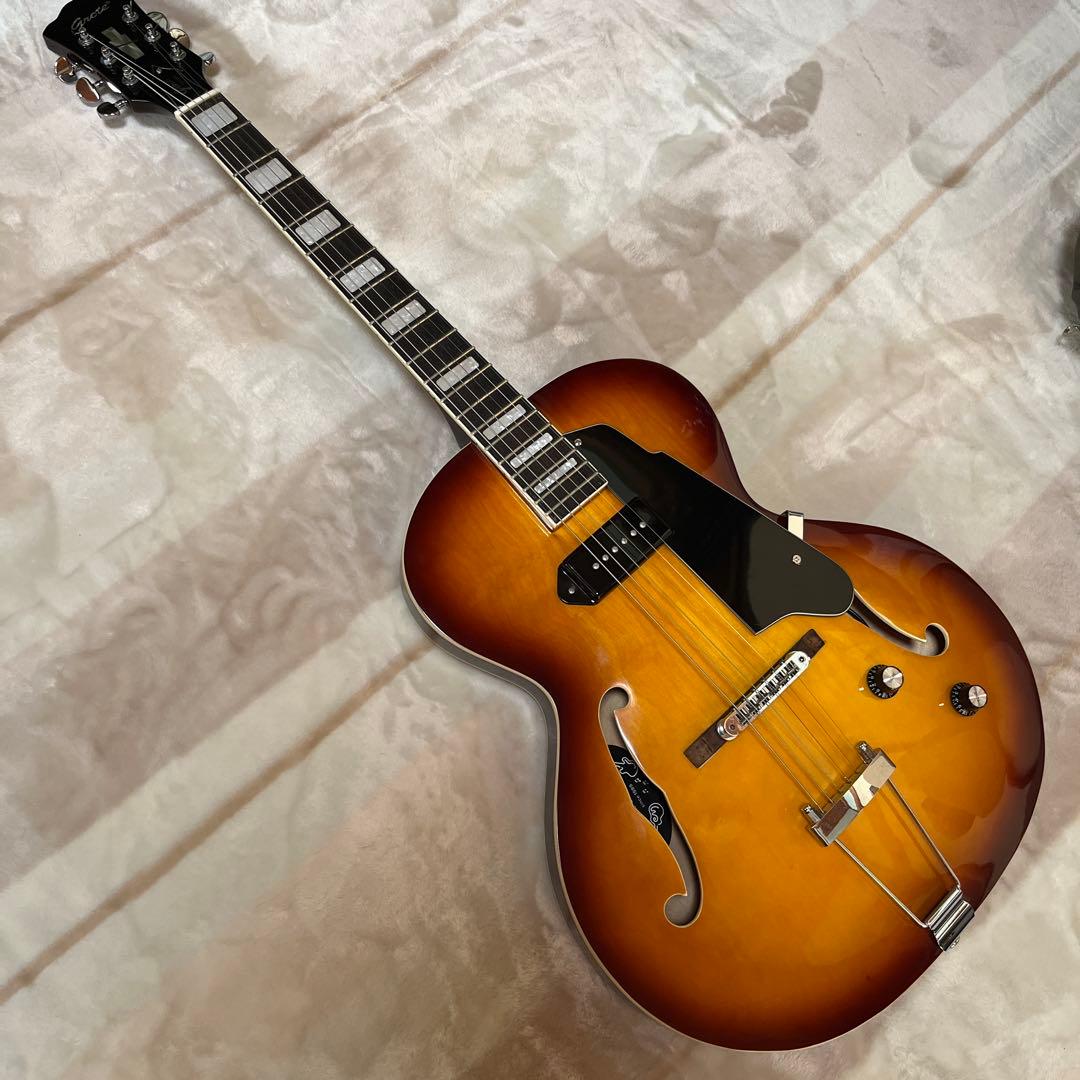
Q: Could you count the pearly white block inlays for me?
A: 9